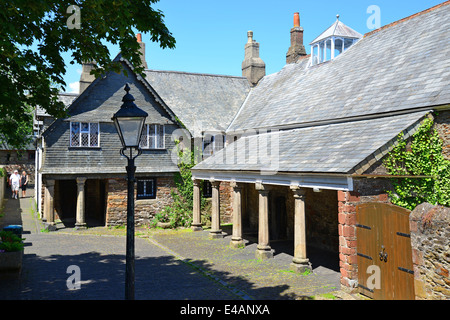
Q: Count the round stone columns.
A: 7